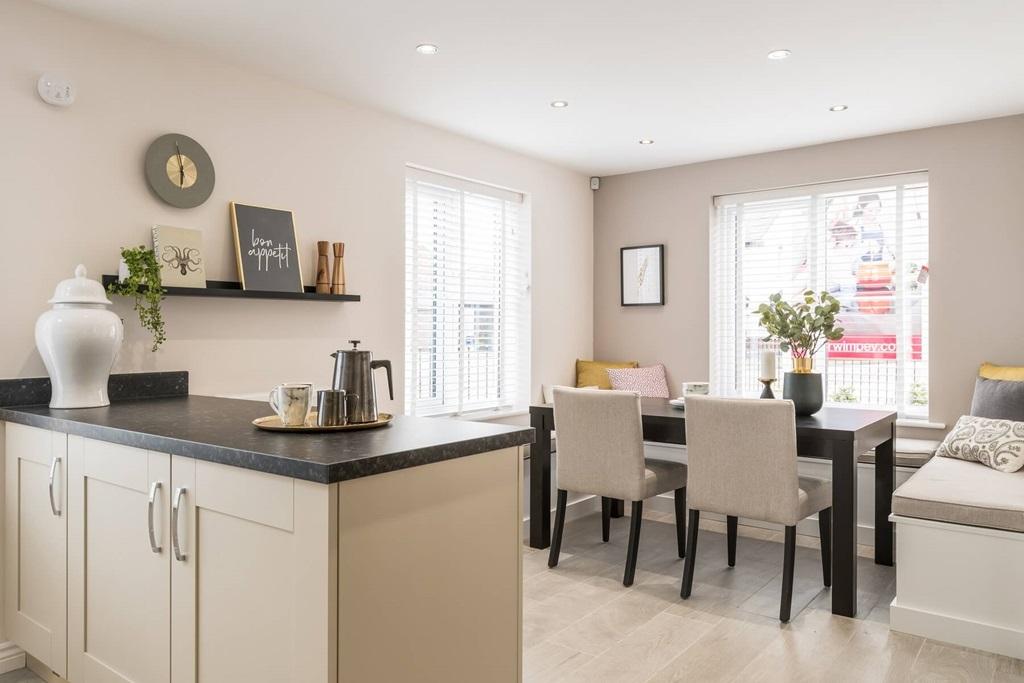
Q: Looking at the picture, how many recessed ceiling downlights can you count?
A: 5